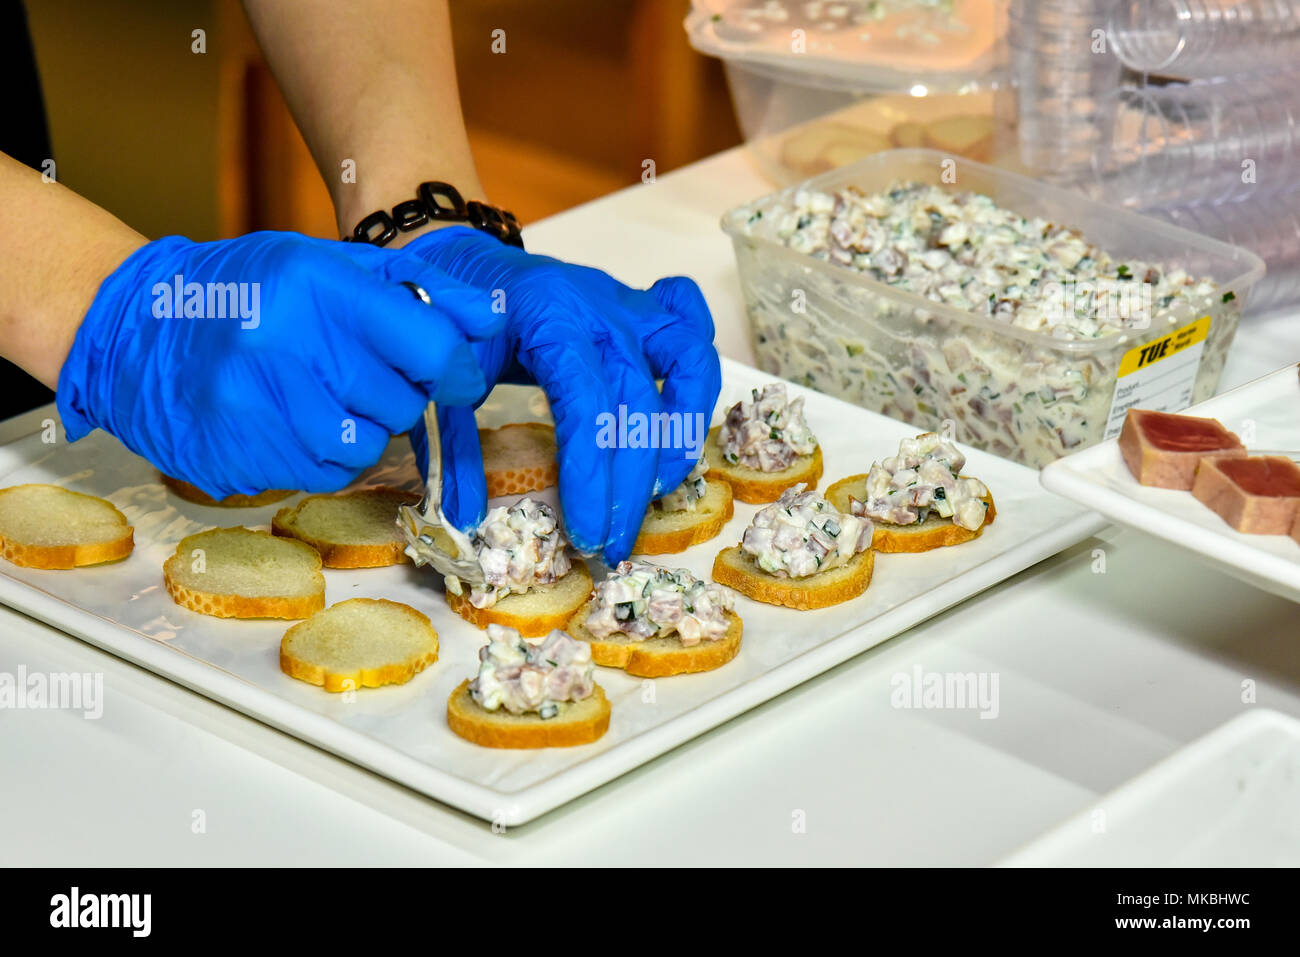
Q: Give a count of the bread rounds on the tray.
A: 13